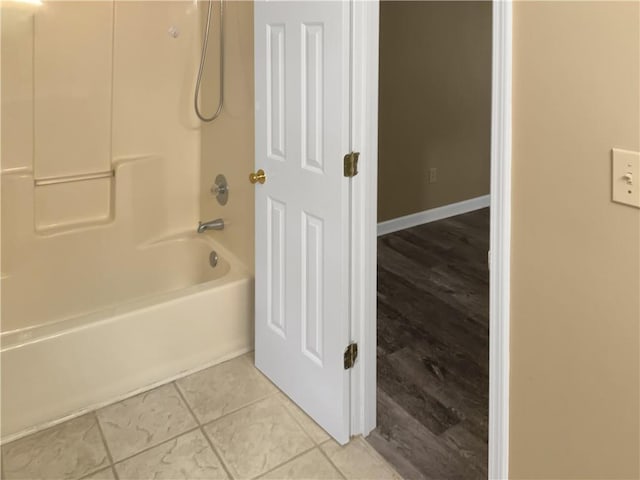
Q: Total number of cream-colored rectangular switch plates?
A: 1